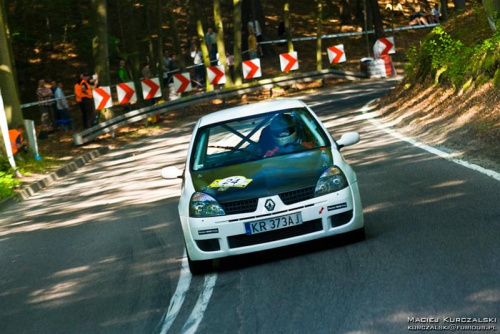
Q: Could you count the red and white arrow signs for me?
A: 9